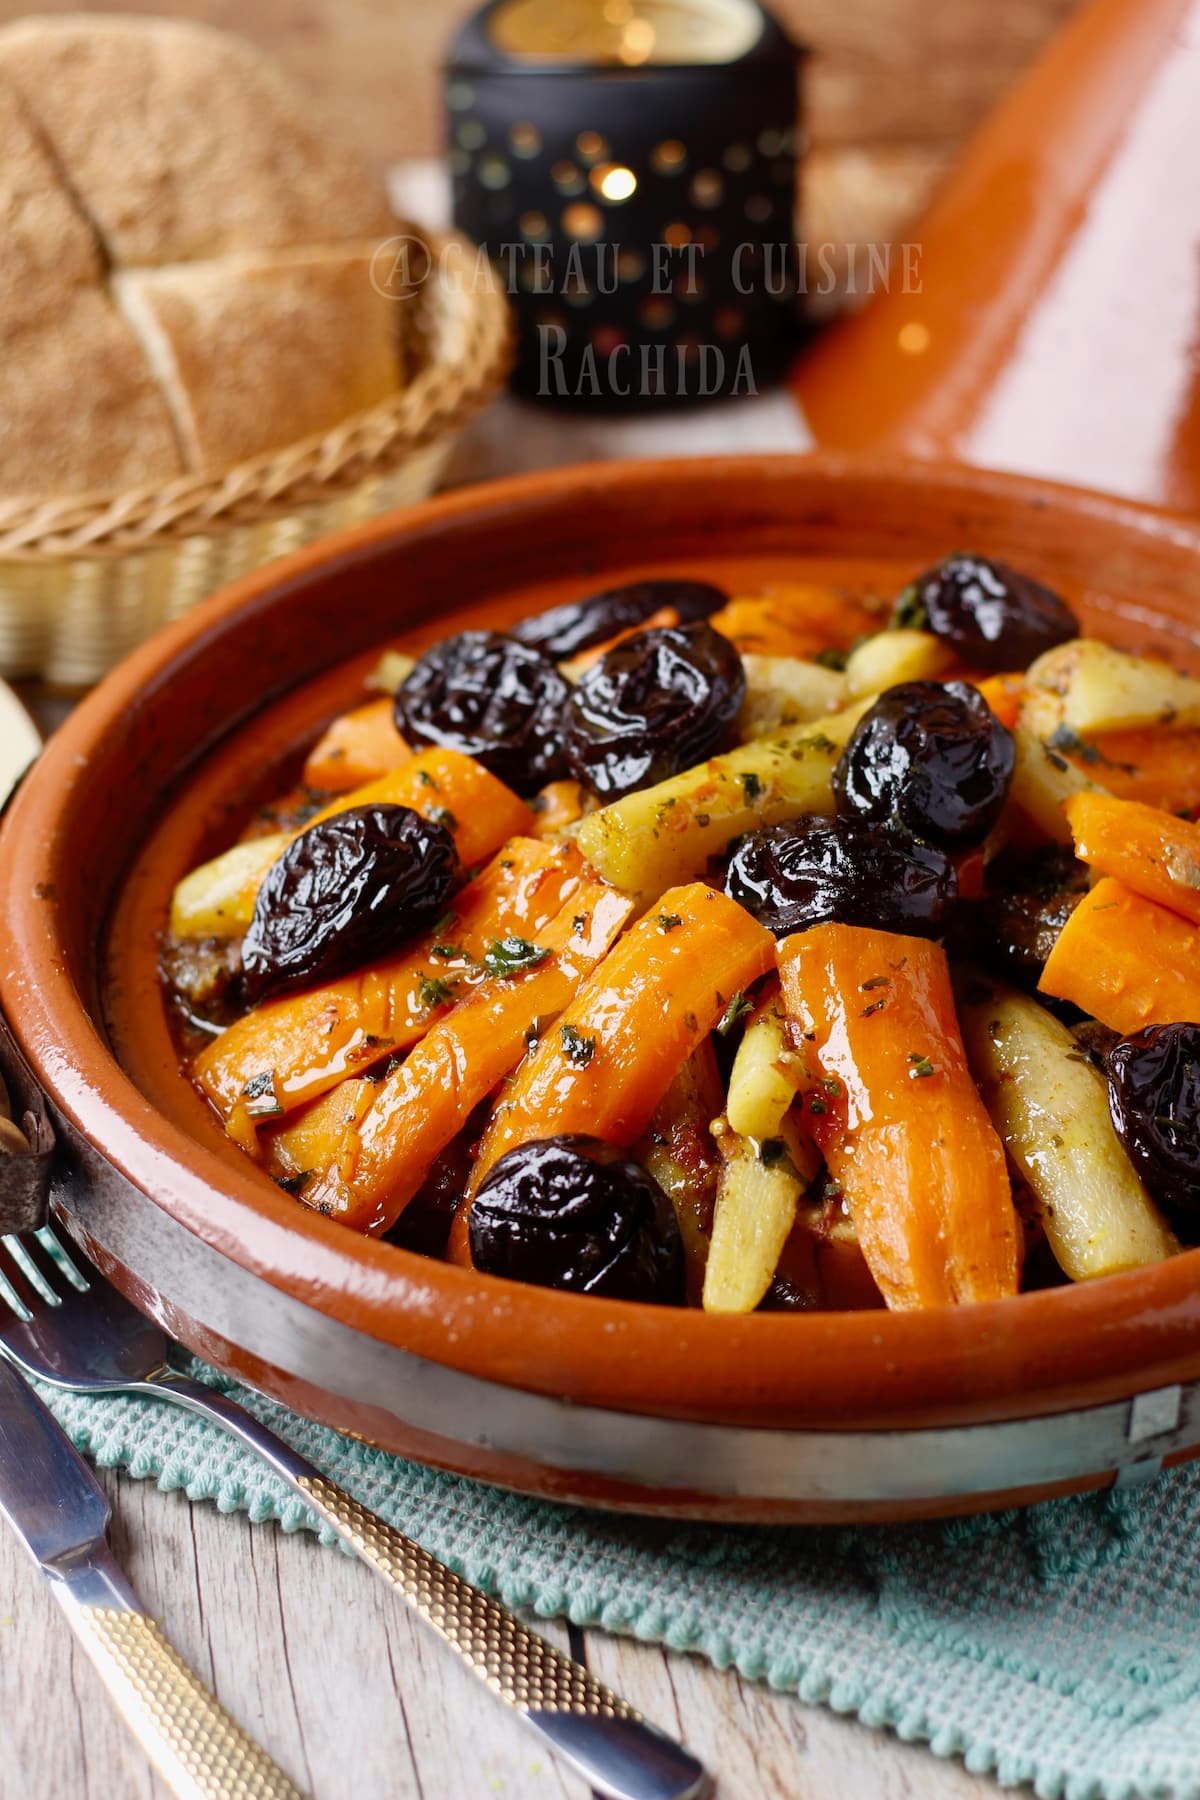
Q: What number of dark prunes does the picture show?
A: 9